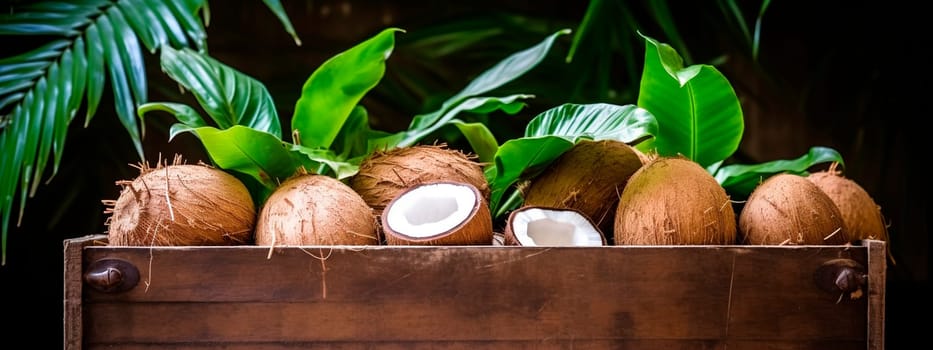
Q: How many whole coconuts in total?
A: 7